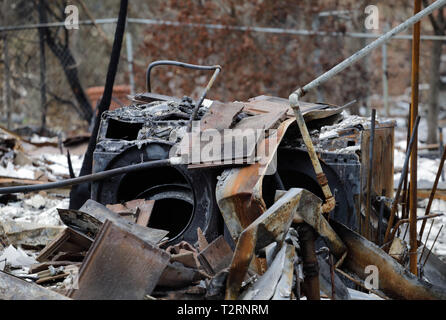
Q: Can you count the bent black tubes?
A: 1